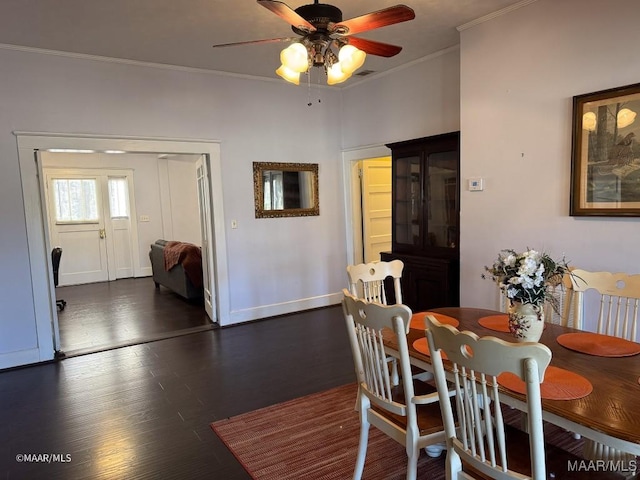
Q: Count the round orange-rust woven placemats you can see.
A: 5